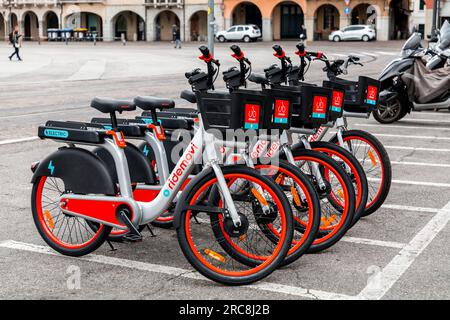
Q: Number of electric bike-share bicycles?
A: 5